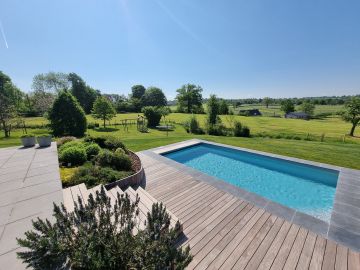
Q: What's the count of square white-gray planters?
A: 2